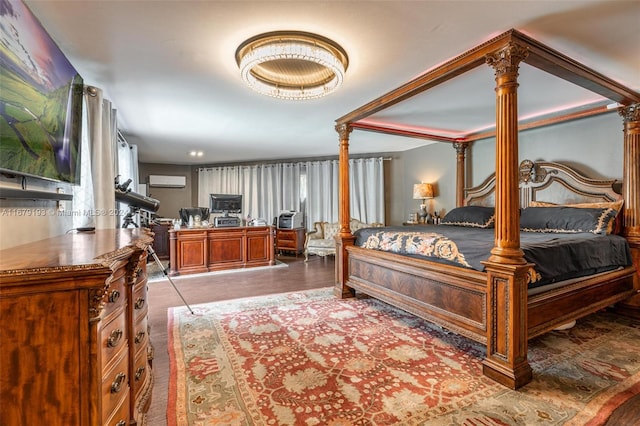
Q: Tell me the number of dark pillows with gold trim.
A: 2